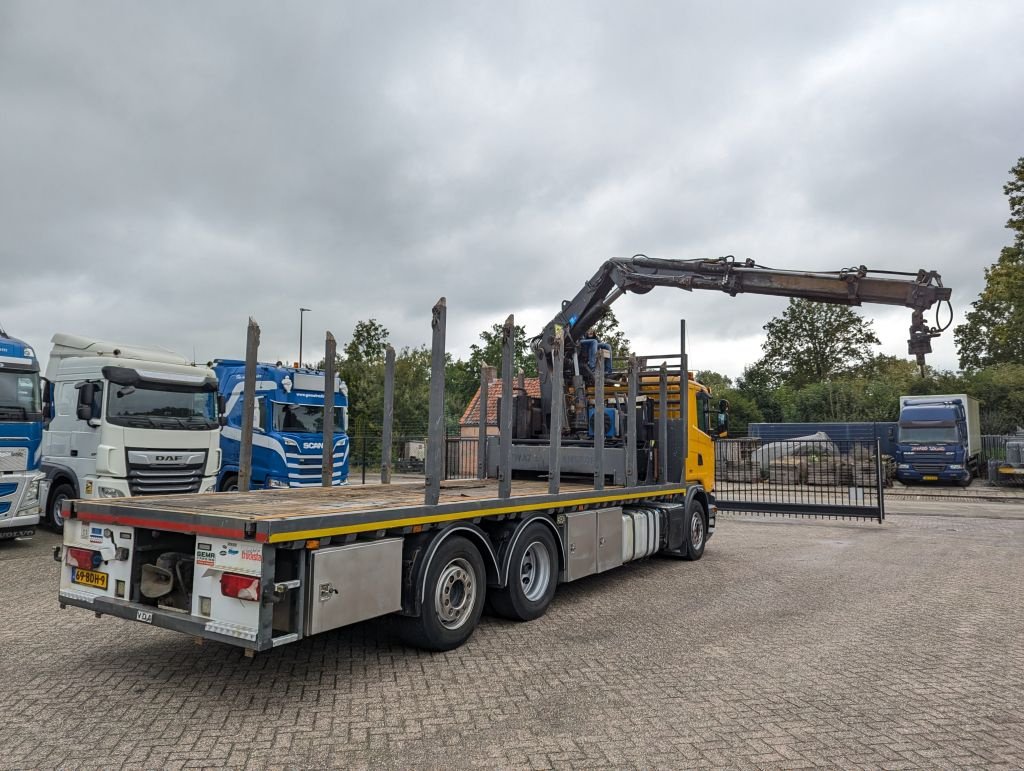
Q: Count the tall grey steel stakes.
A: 11